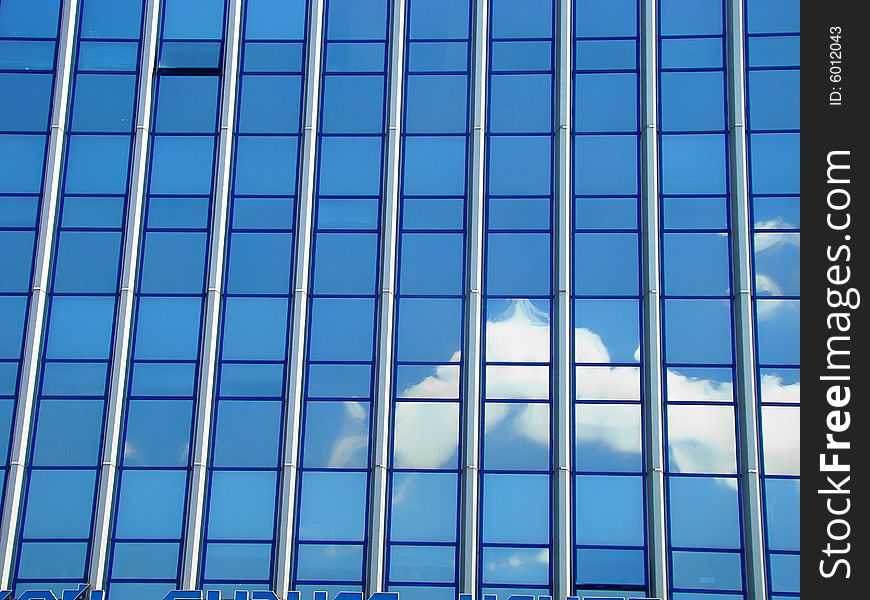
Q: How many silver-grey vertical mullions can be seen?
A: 9